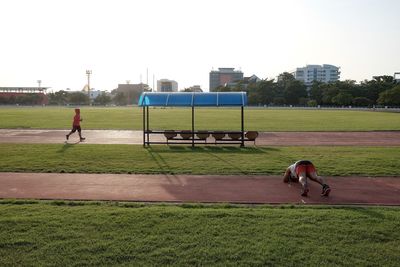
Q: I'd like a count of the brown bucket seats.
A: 6